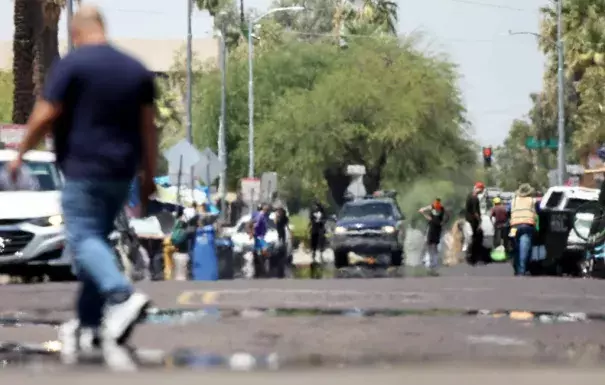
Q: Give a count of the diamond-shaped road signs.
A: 2